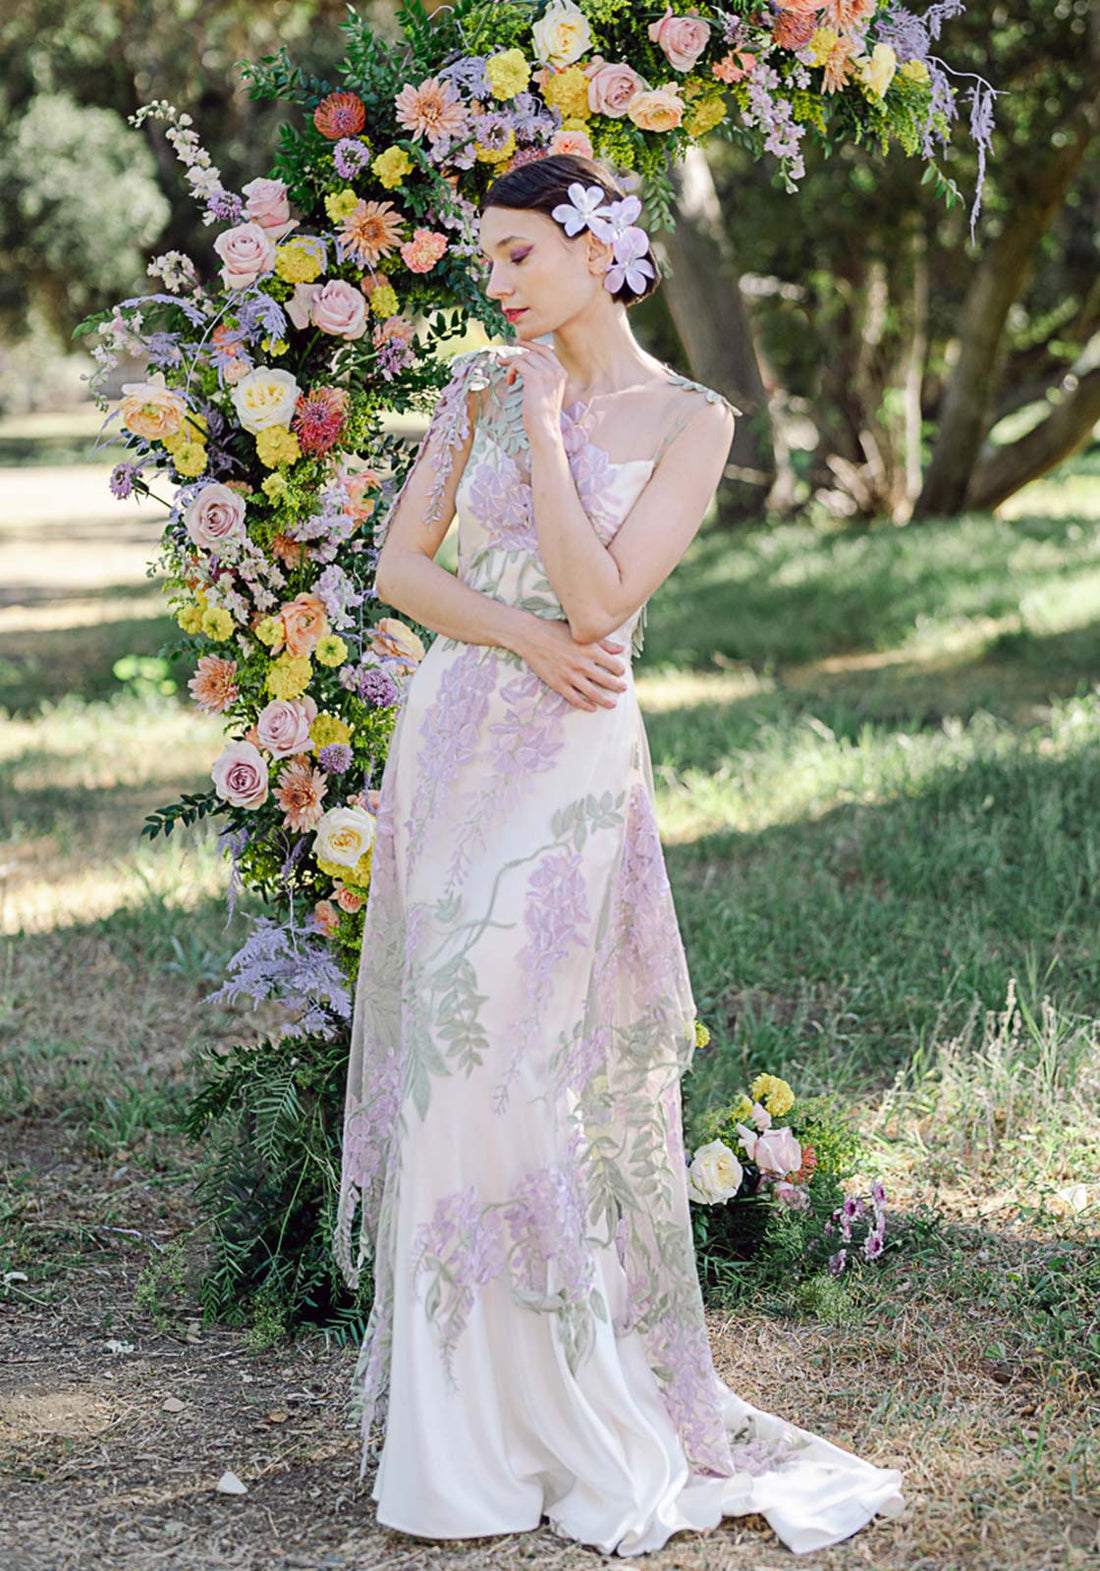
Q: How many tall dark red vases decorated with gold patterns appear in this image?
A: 0